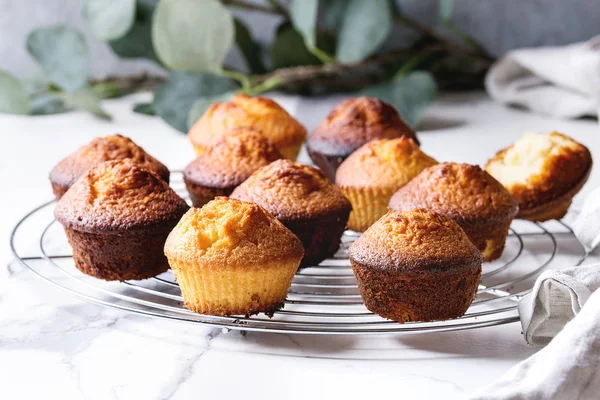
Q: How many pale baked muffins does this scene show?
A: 3